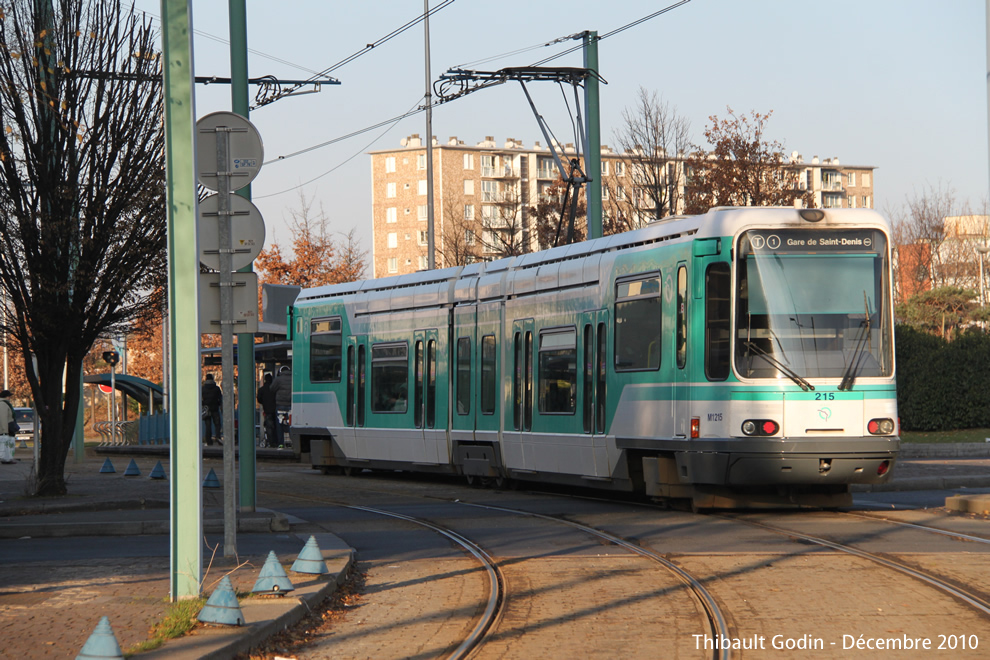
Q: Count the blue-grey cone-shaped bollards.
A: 8